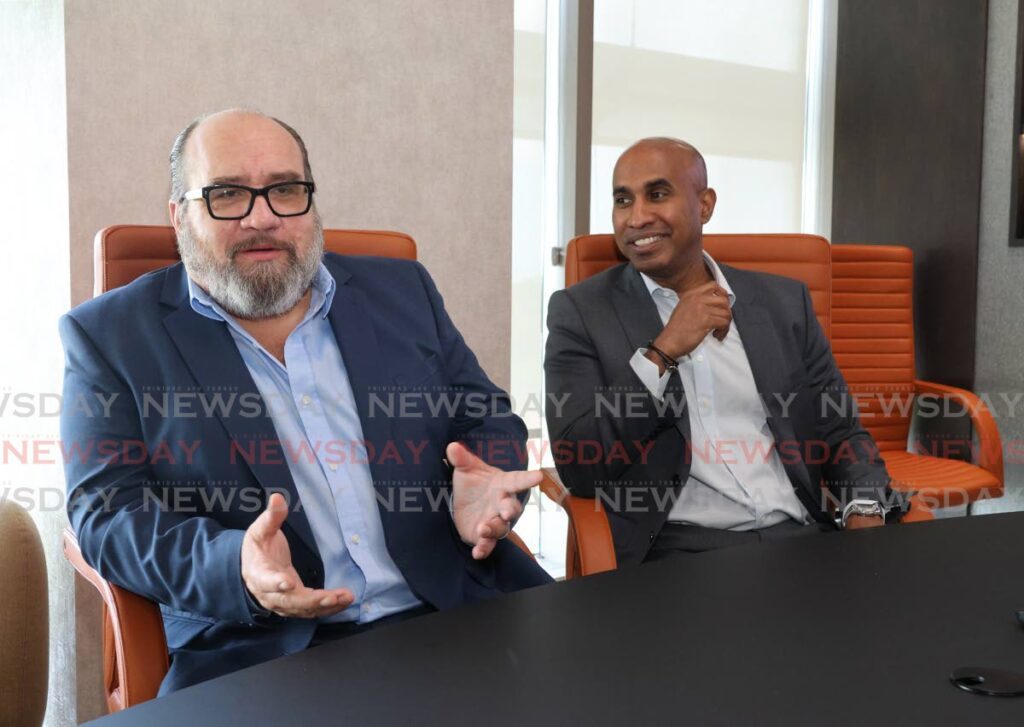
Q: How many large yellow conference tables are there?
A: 0